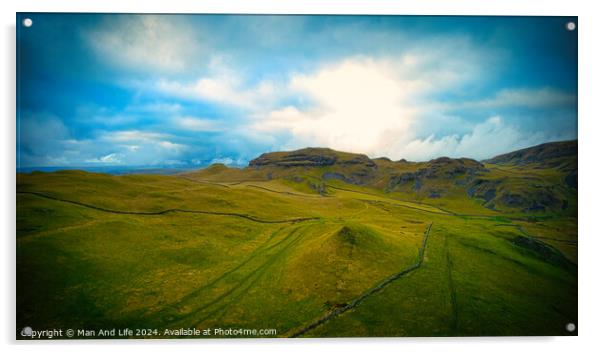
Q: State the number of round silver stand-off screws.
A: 4